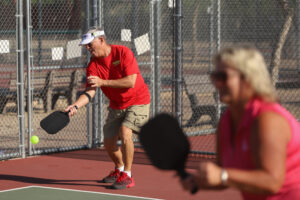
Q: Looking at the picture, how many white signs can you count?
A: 5